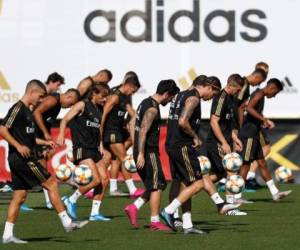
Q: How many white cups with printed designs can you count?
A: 0